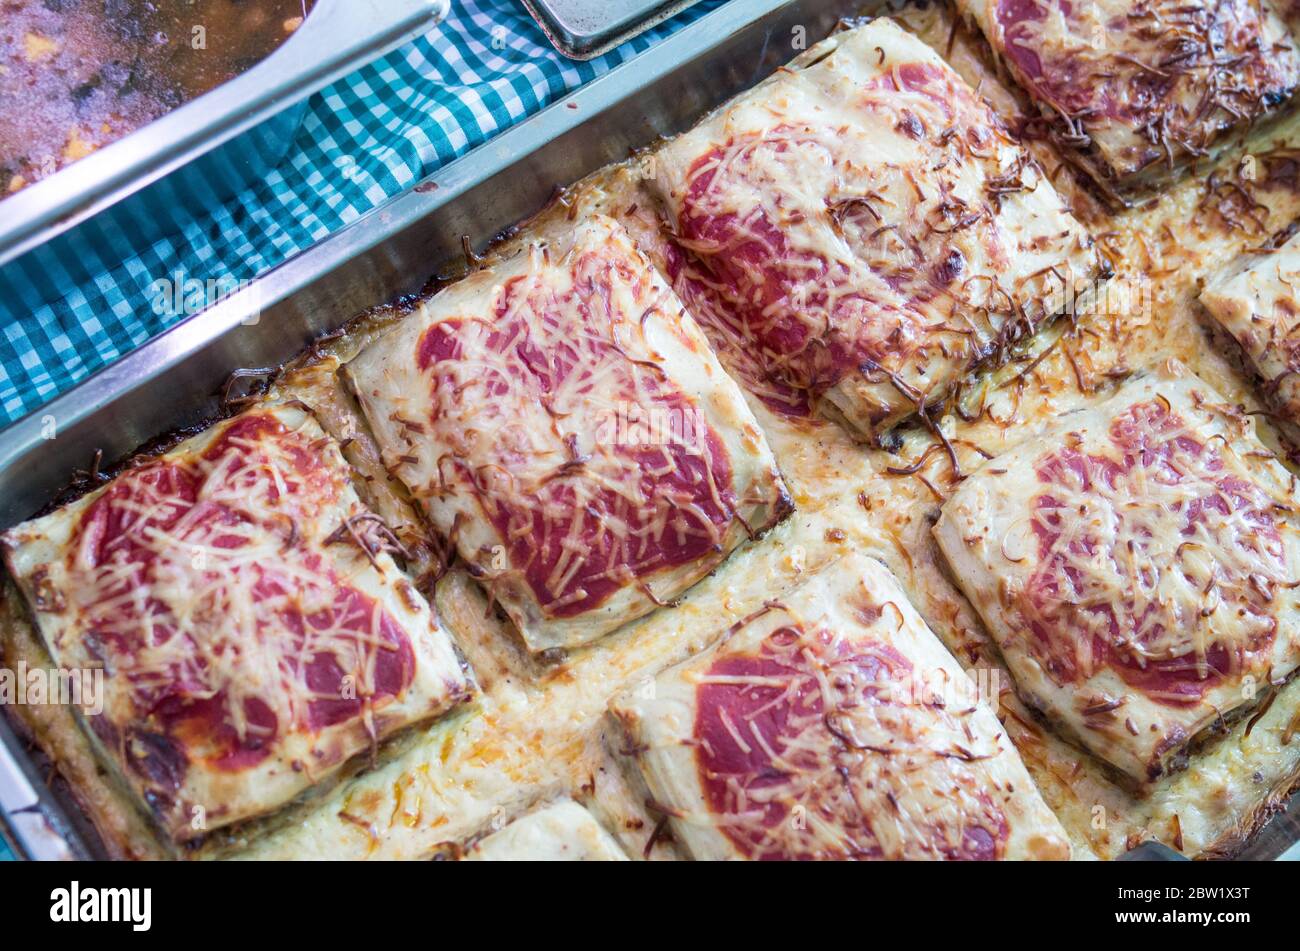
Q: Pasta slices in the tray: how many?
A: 8